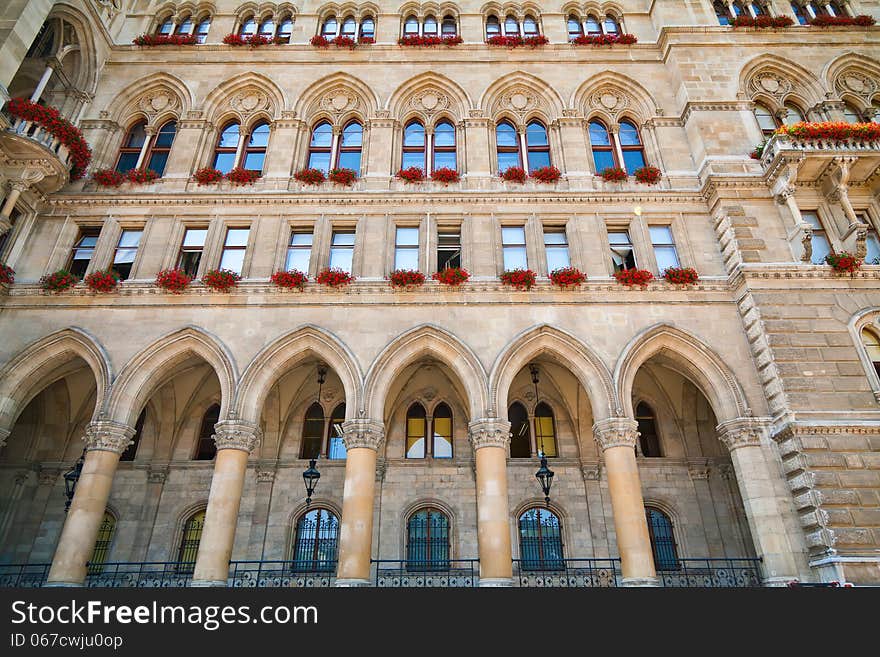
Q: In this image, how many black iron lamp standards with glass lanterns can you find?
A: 3